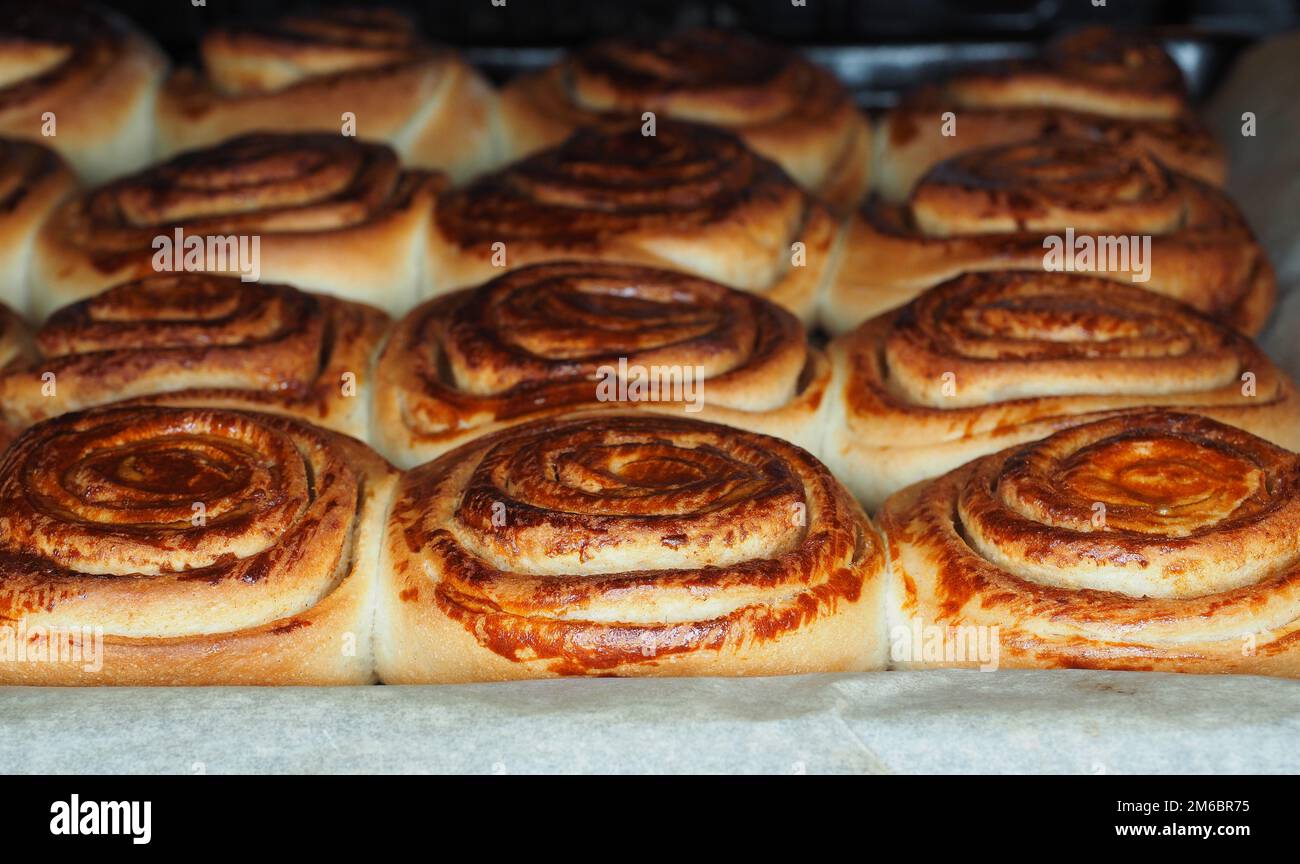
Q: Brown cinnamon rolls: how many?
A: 15